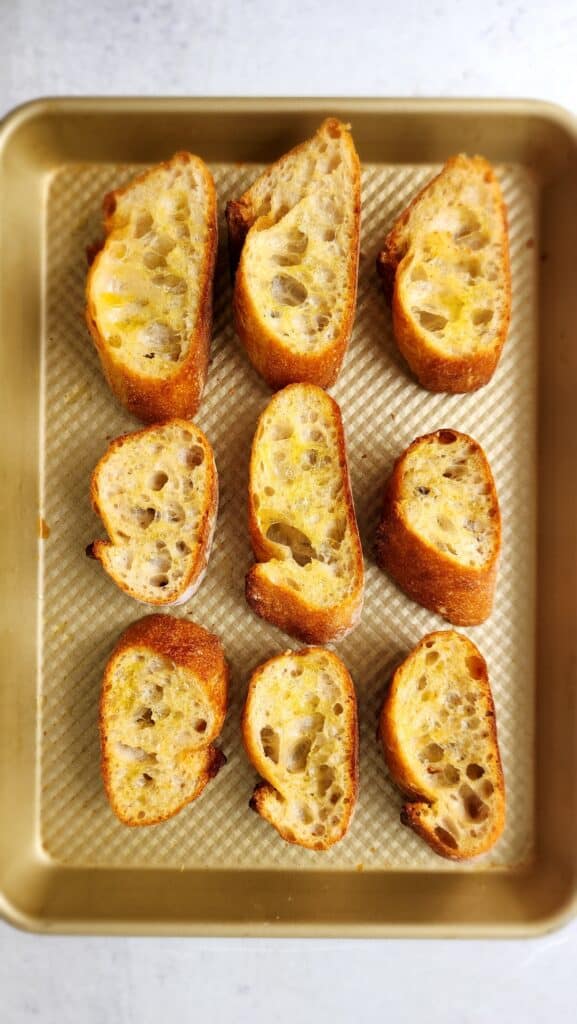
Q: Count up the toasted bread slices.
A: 9